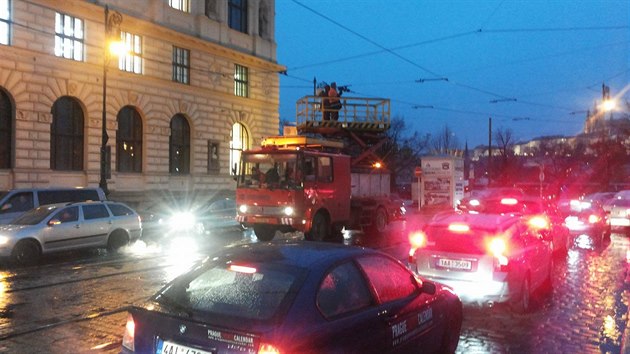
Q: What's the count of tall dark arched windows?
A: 4